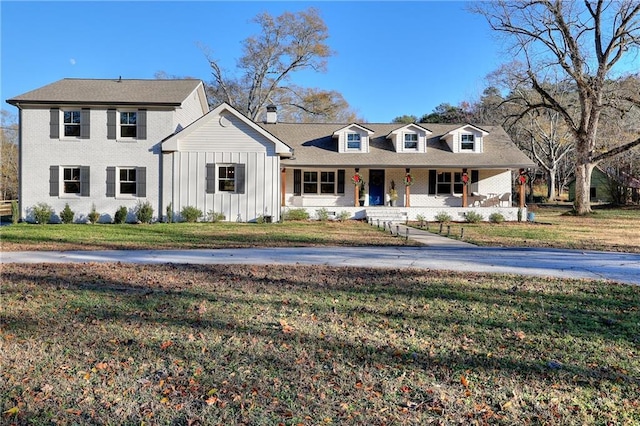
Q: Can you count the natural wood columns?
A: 5